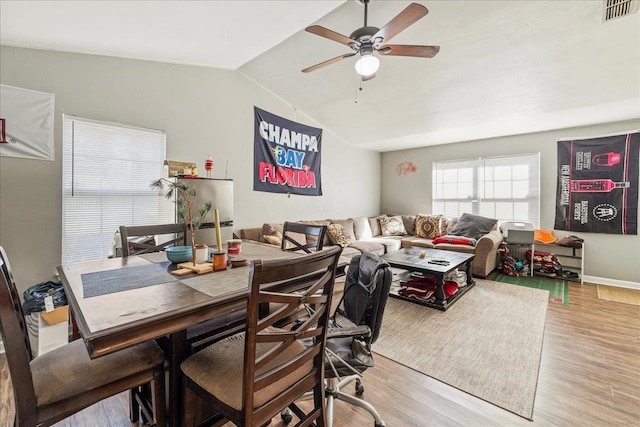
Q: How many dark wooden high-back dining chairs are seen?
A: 4